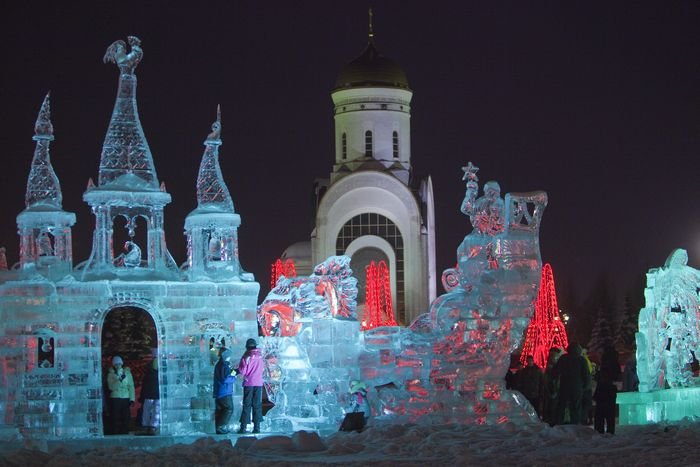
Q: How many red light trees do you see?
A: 3